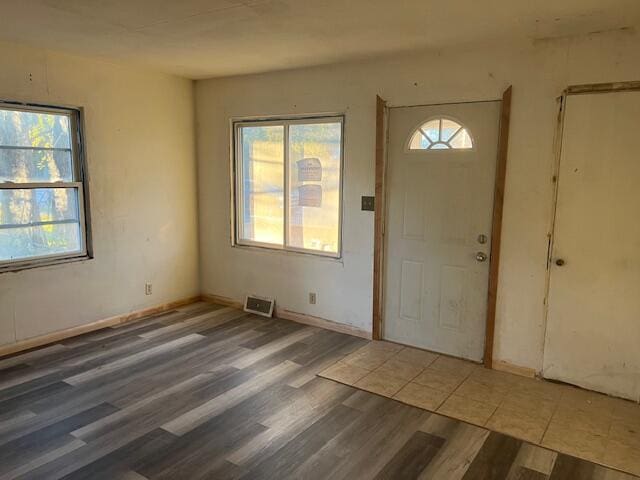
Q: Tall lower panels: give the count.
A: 2